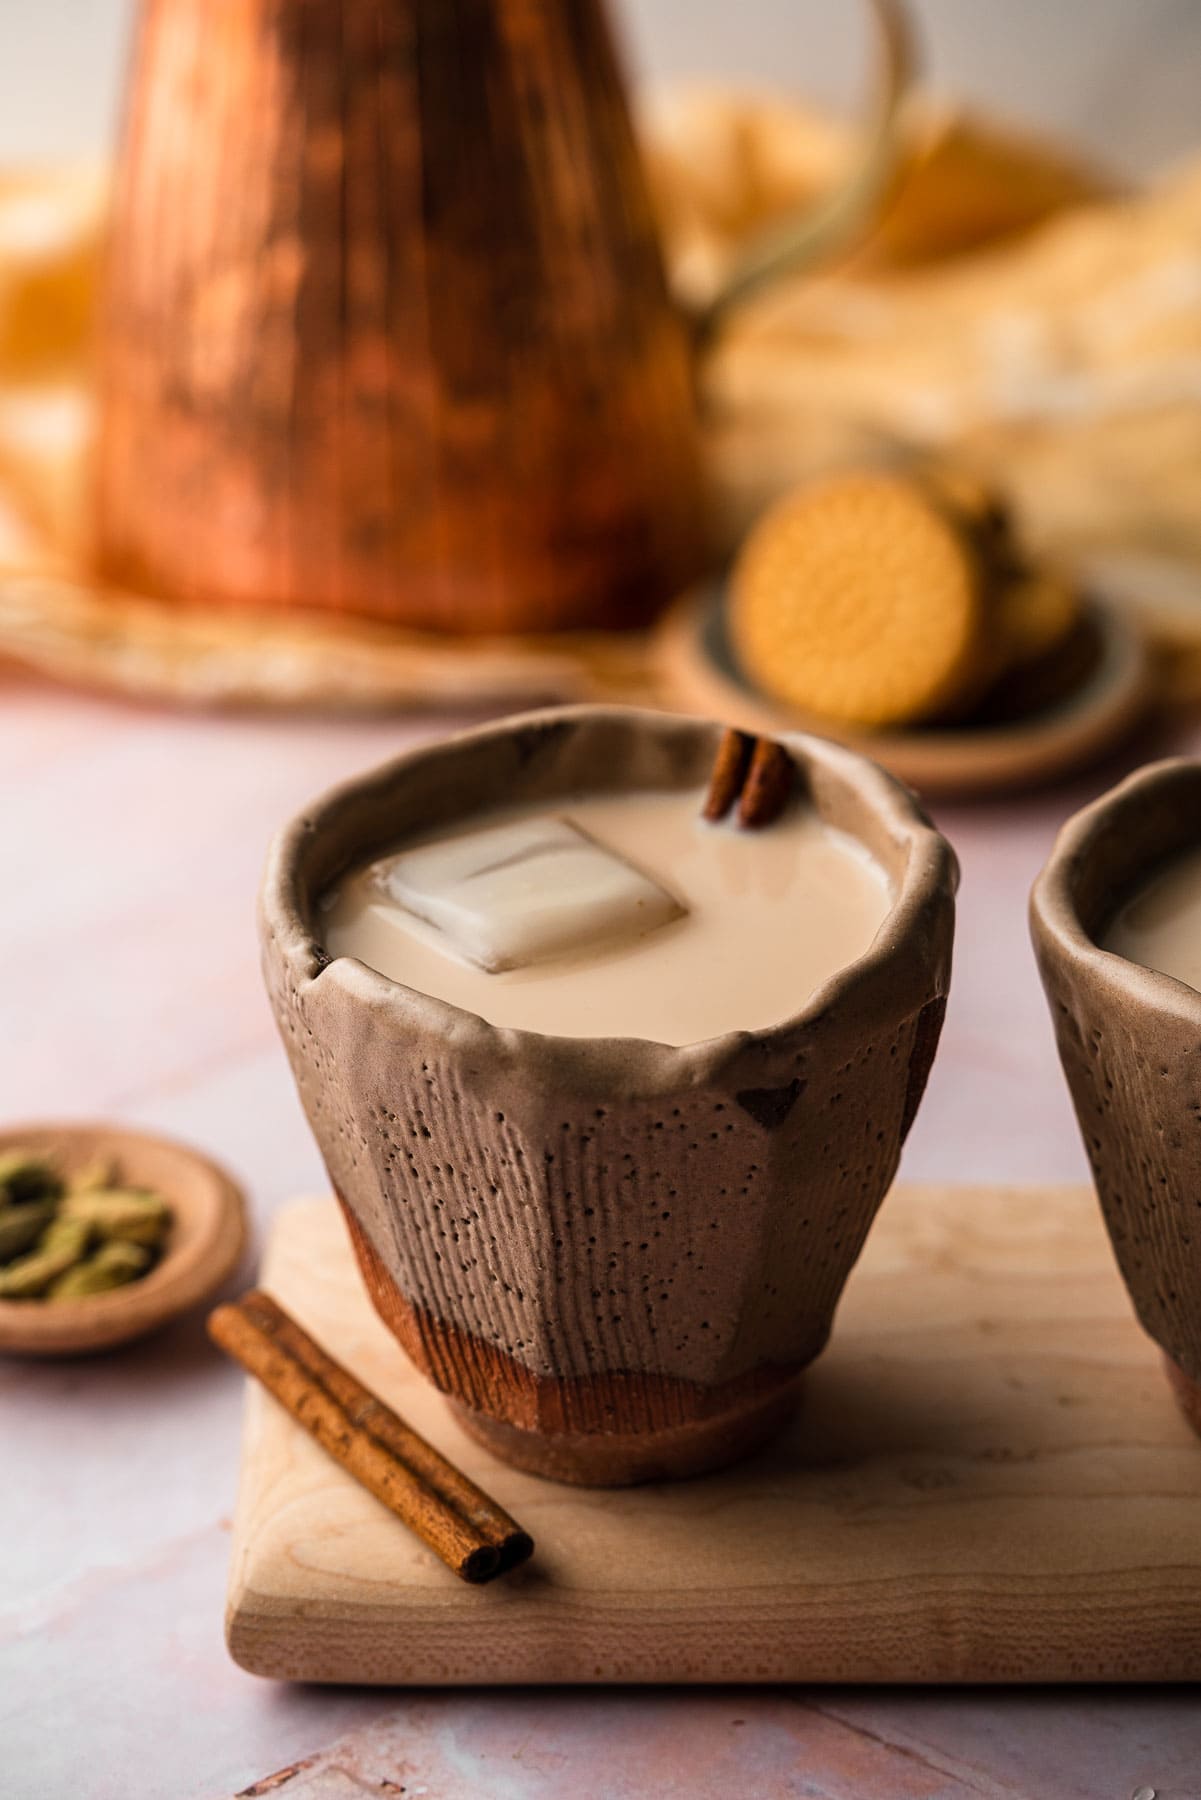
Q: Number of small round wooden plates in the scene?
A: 2